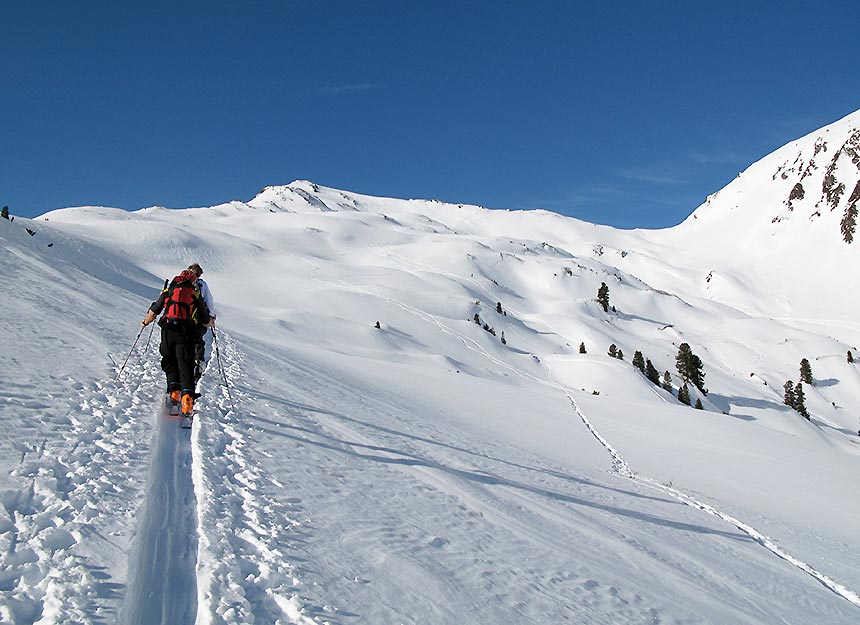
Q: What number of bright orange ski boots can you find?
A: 2